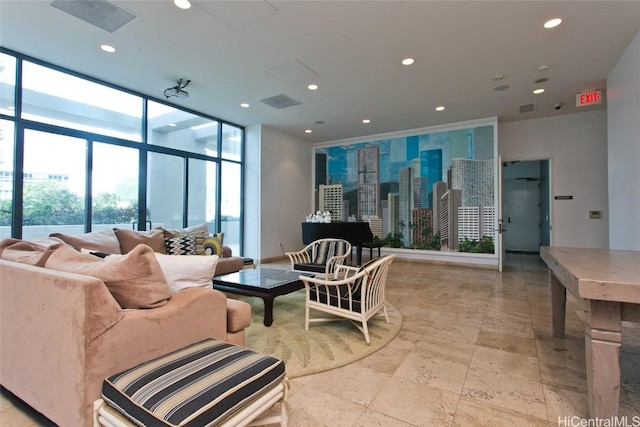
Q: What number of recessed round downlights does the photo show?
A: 10